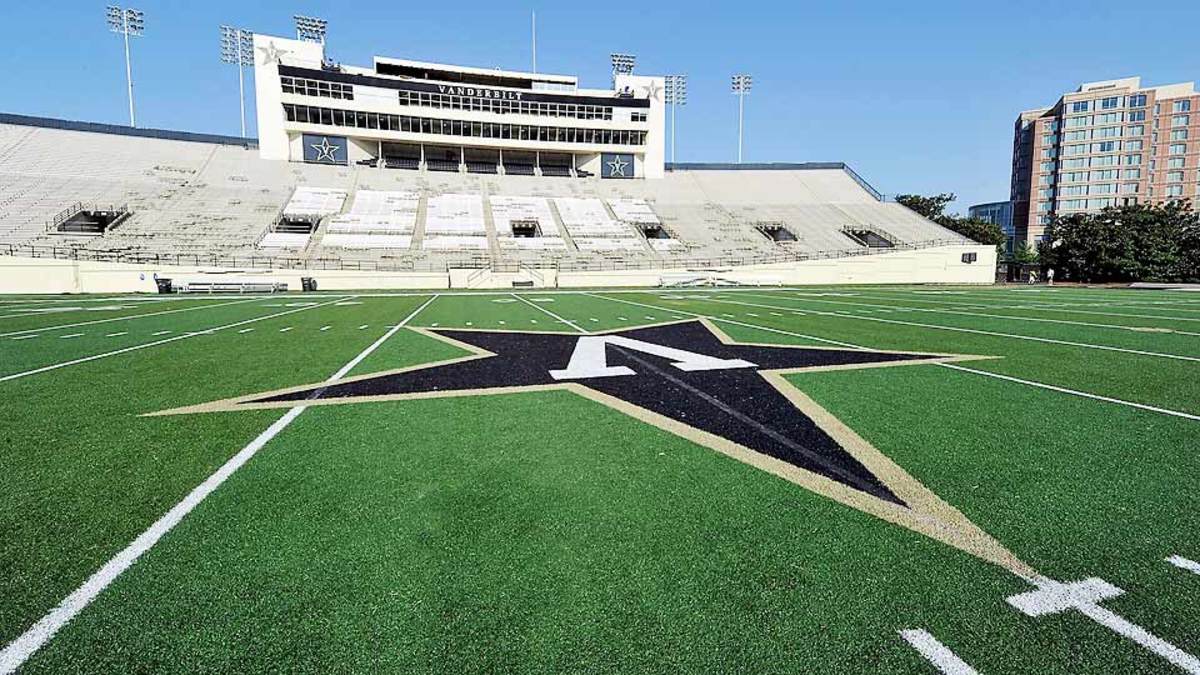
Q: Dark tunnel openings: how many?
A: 6